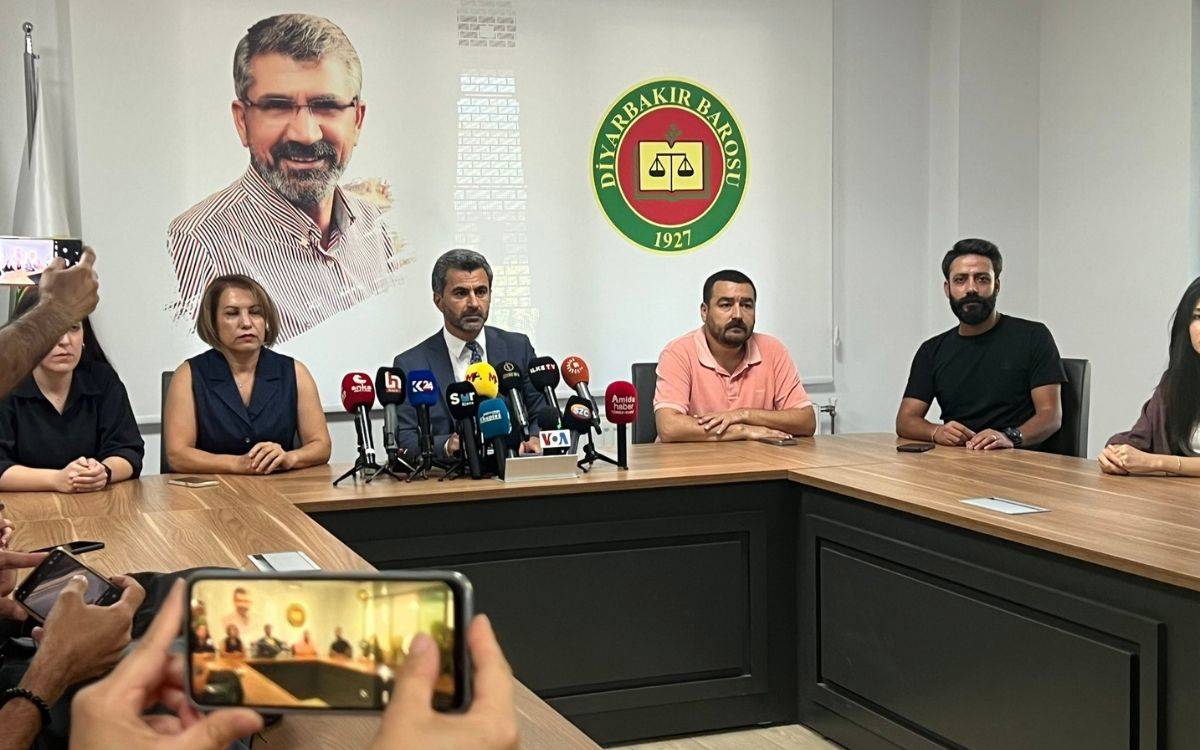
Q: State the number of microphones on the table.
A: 12